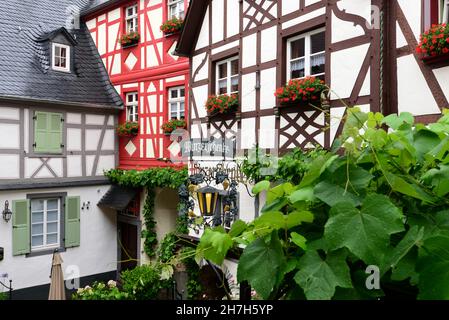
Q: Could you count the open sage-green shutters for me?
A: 2